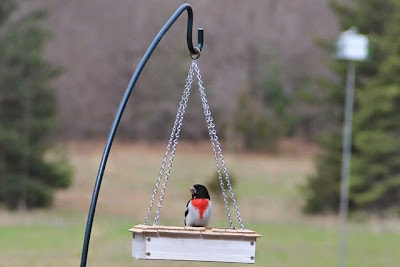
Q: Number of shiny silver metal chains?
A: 4